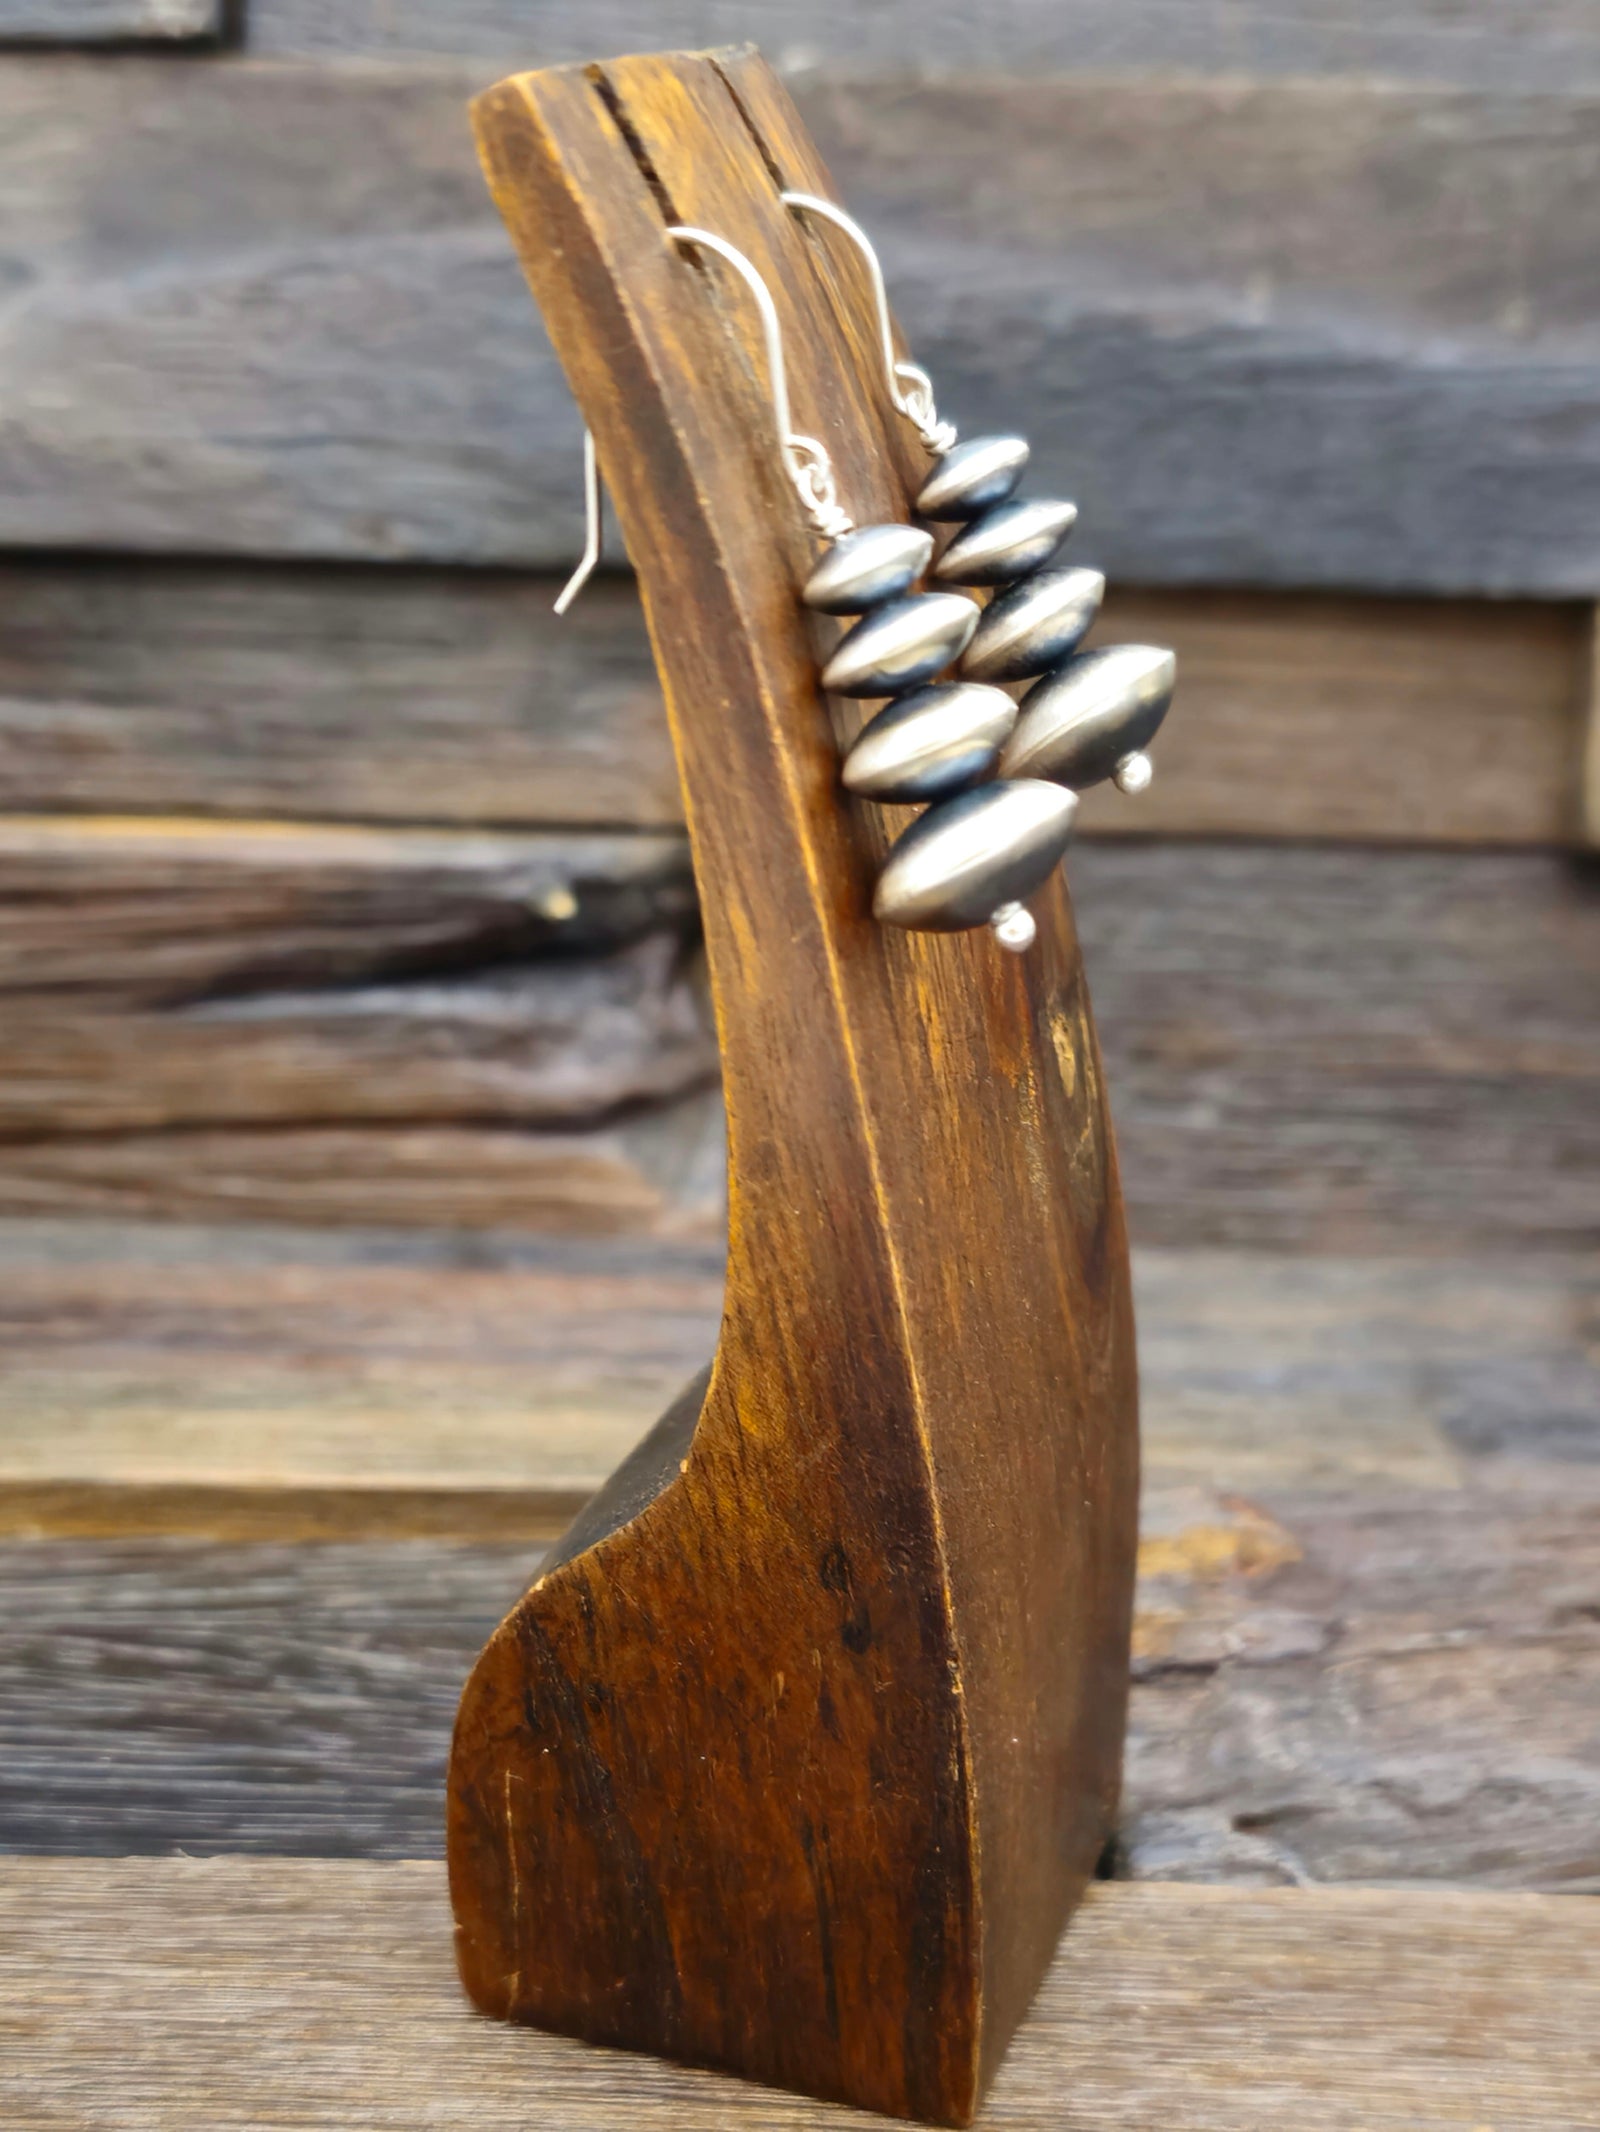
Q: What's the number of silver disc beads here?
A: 8